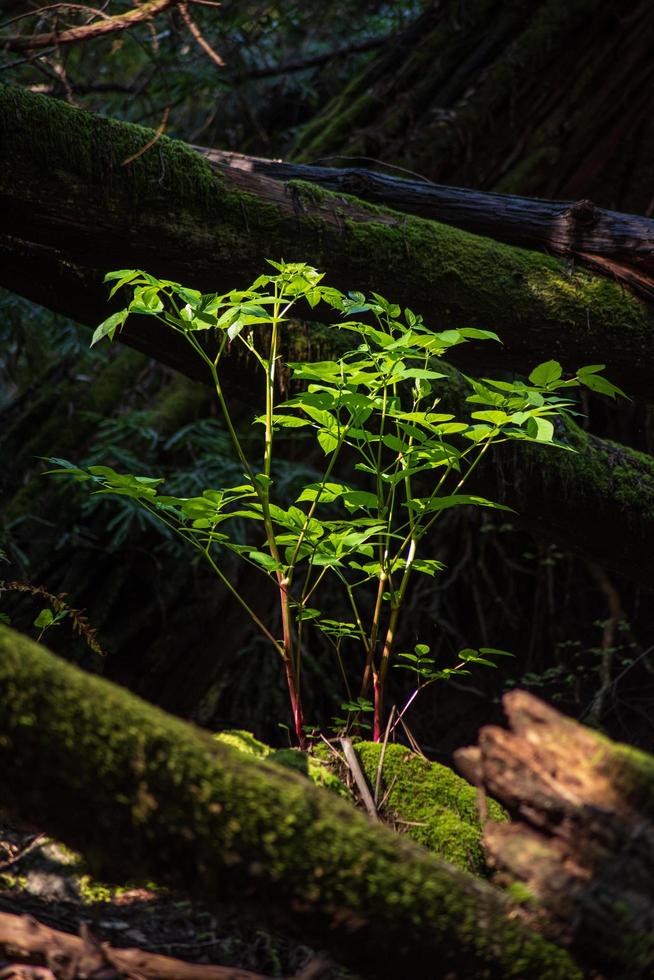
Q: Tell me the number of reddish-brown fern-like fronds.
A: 1